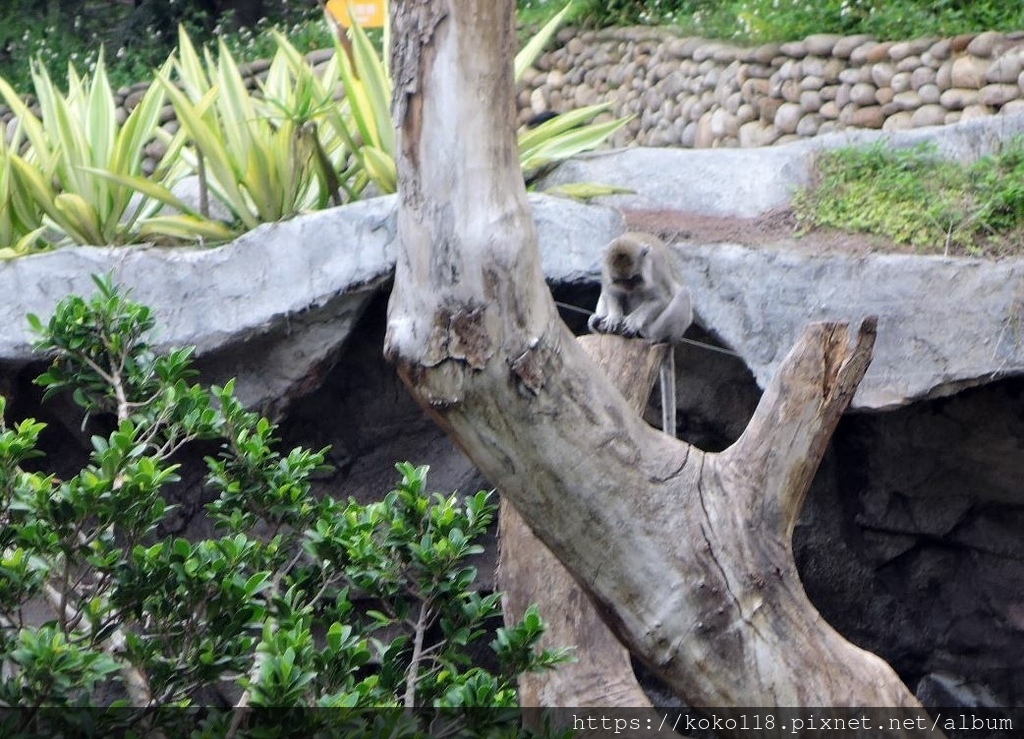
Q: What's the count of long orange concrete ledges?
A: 0